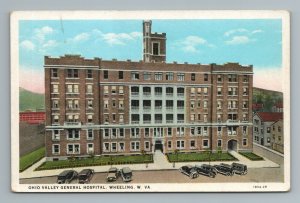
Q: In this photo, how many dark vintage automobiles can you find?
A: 8